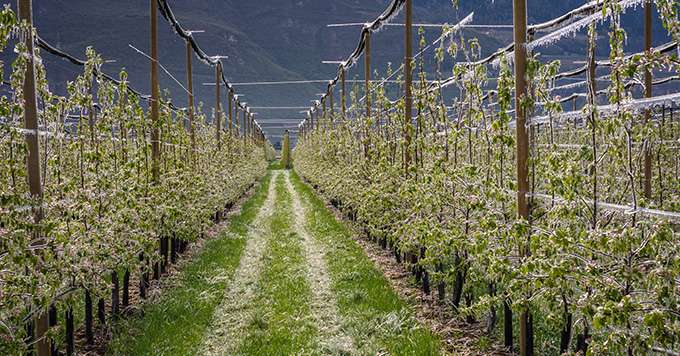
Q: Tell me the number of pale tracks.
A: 2